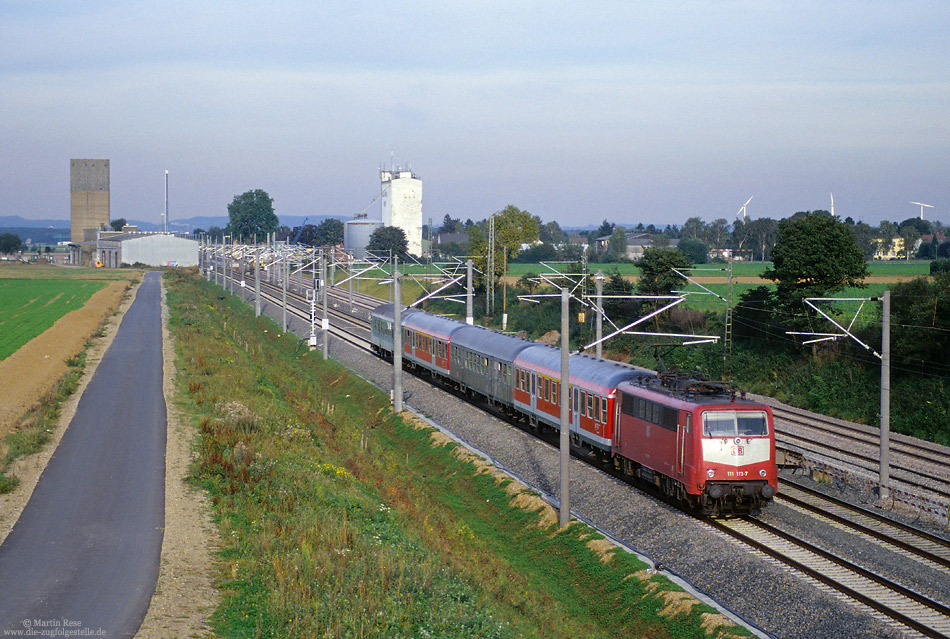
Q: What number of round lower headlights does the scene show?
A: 2